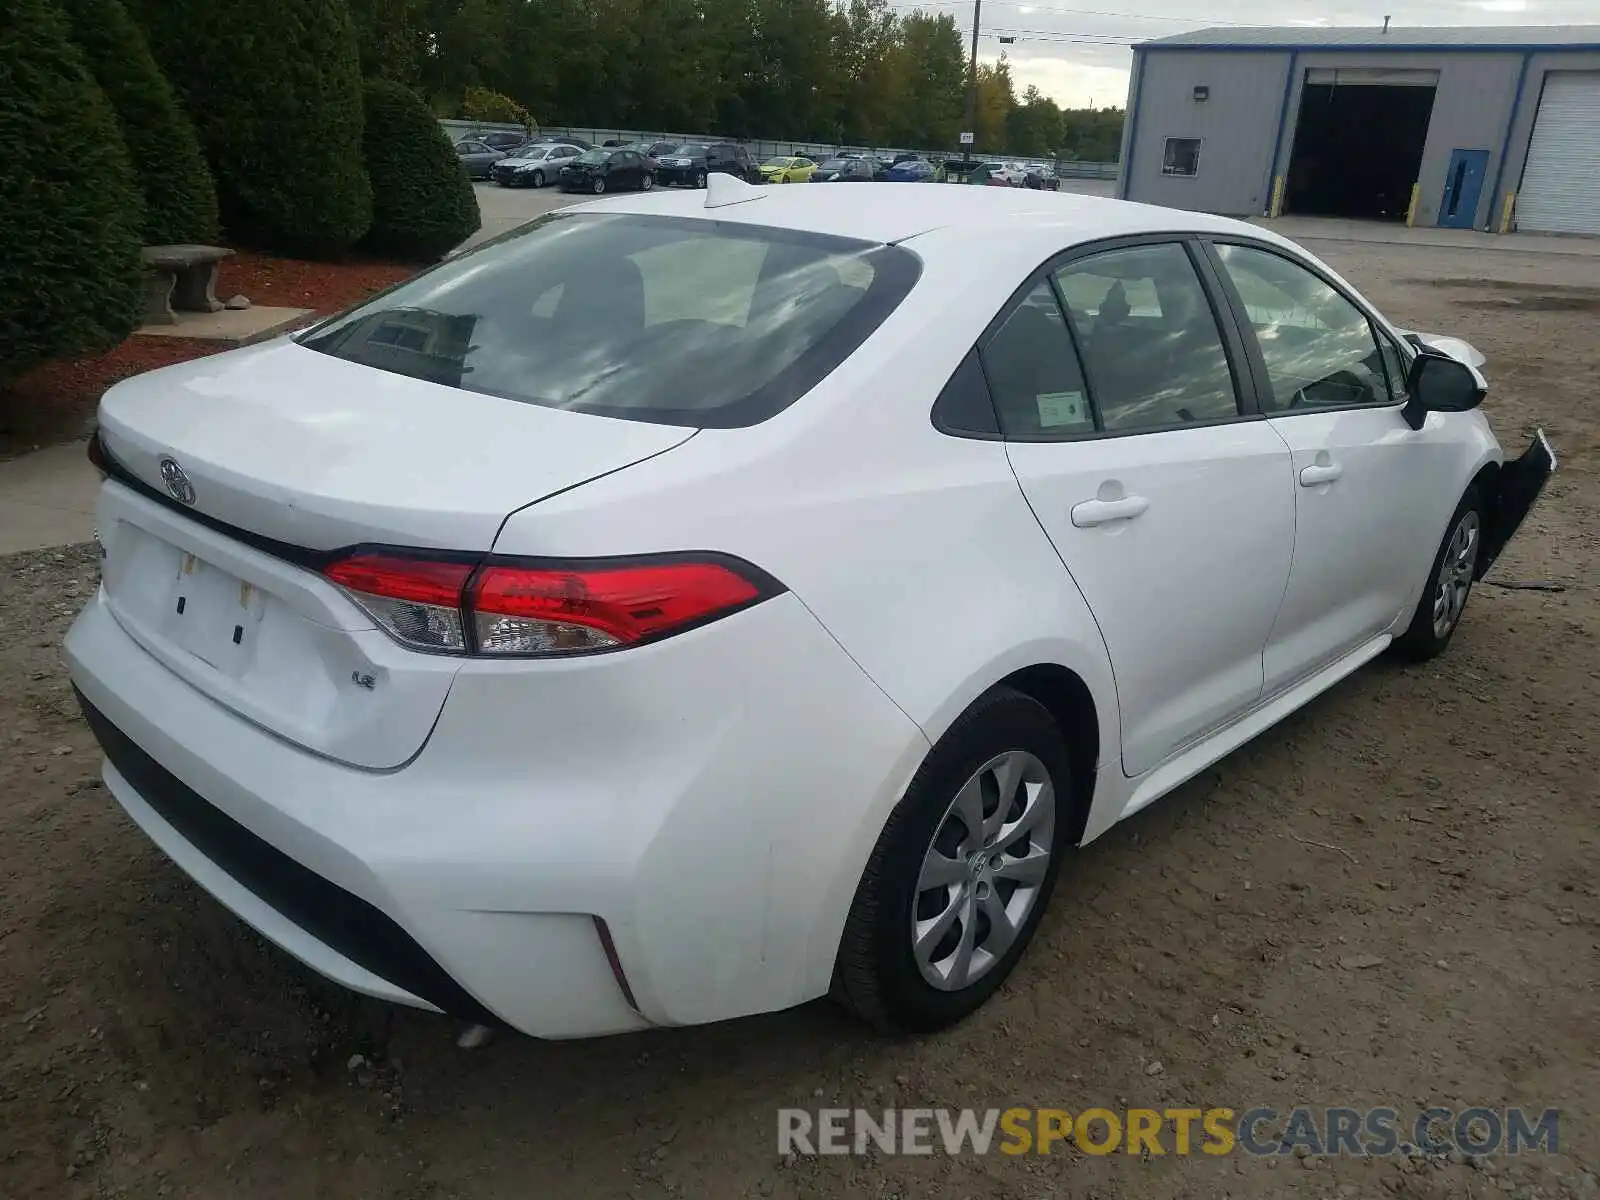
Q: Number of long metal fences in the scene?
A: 1